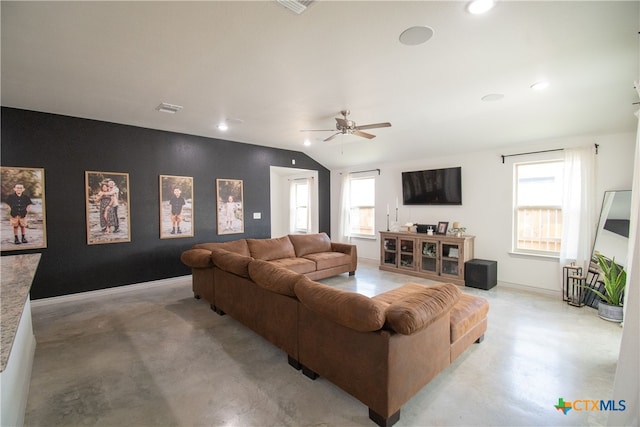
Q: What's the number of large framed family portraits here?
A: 4